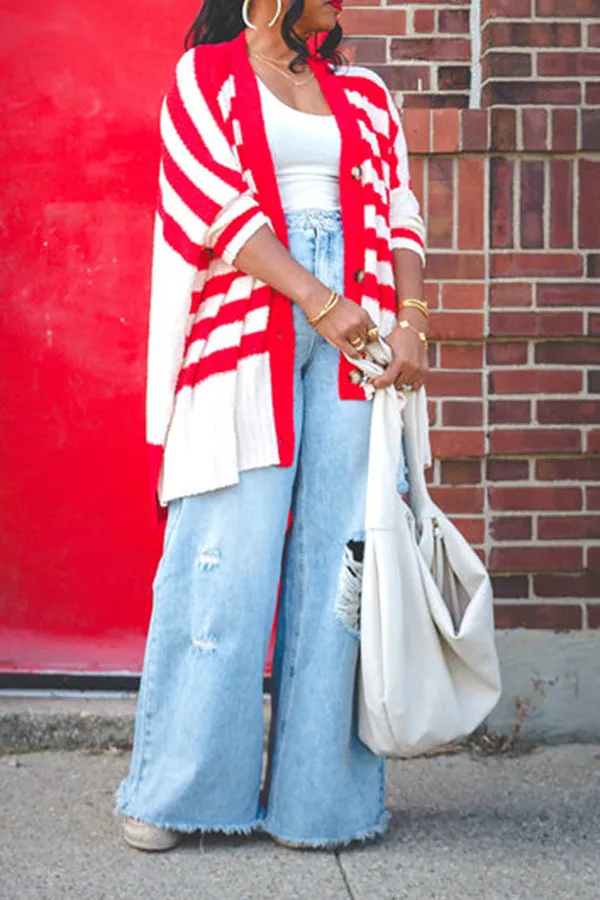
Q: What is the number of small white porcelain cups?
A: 0